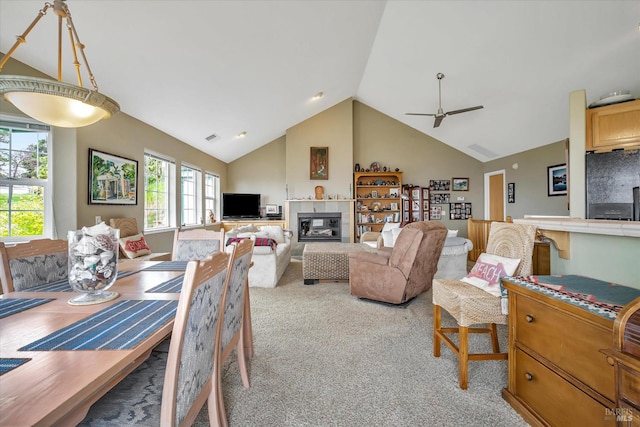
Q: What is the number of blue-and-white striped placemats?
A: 6